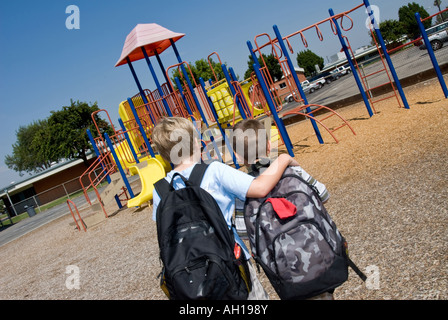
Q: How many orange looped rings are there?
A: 6